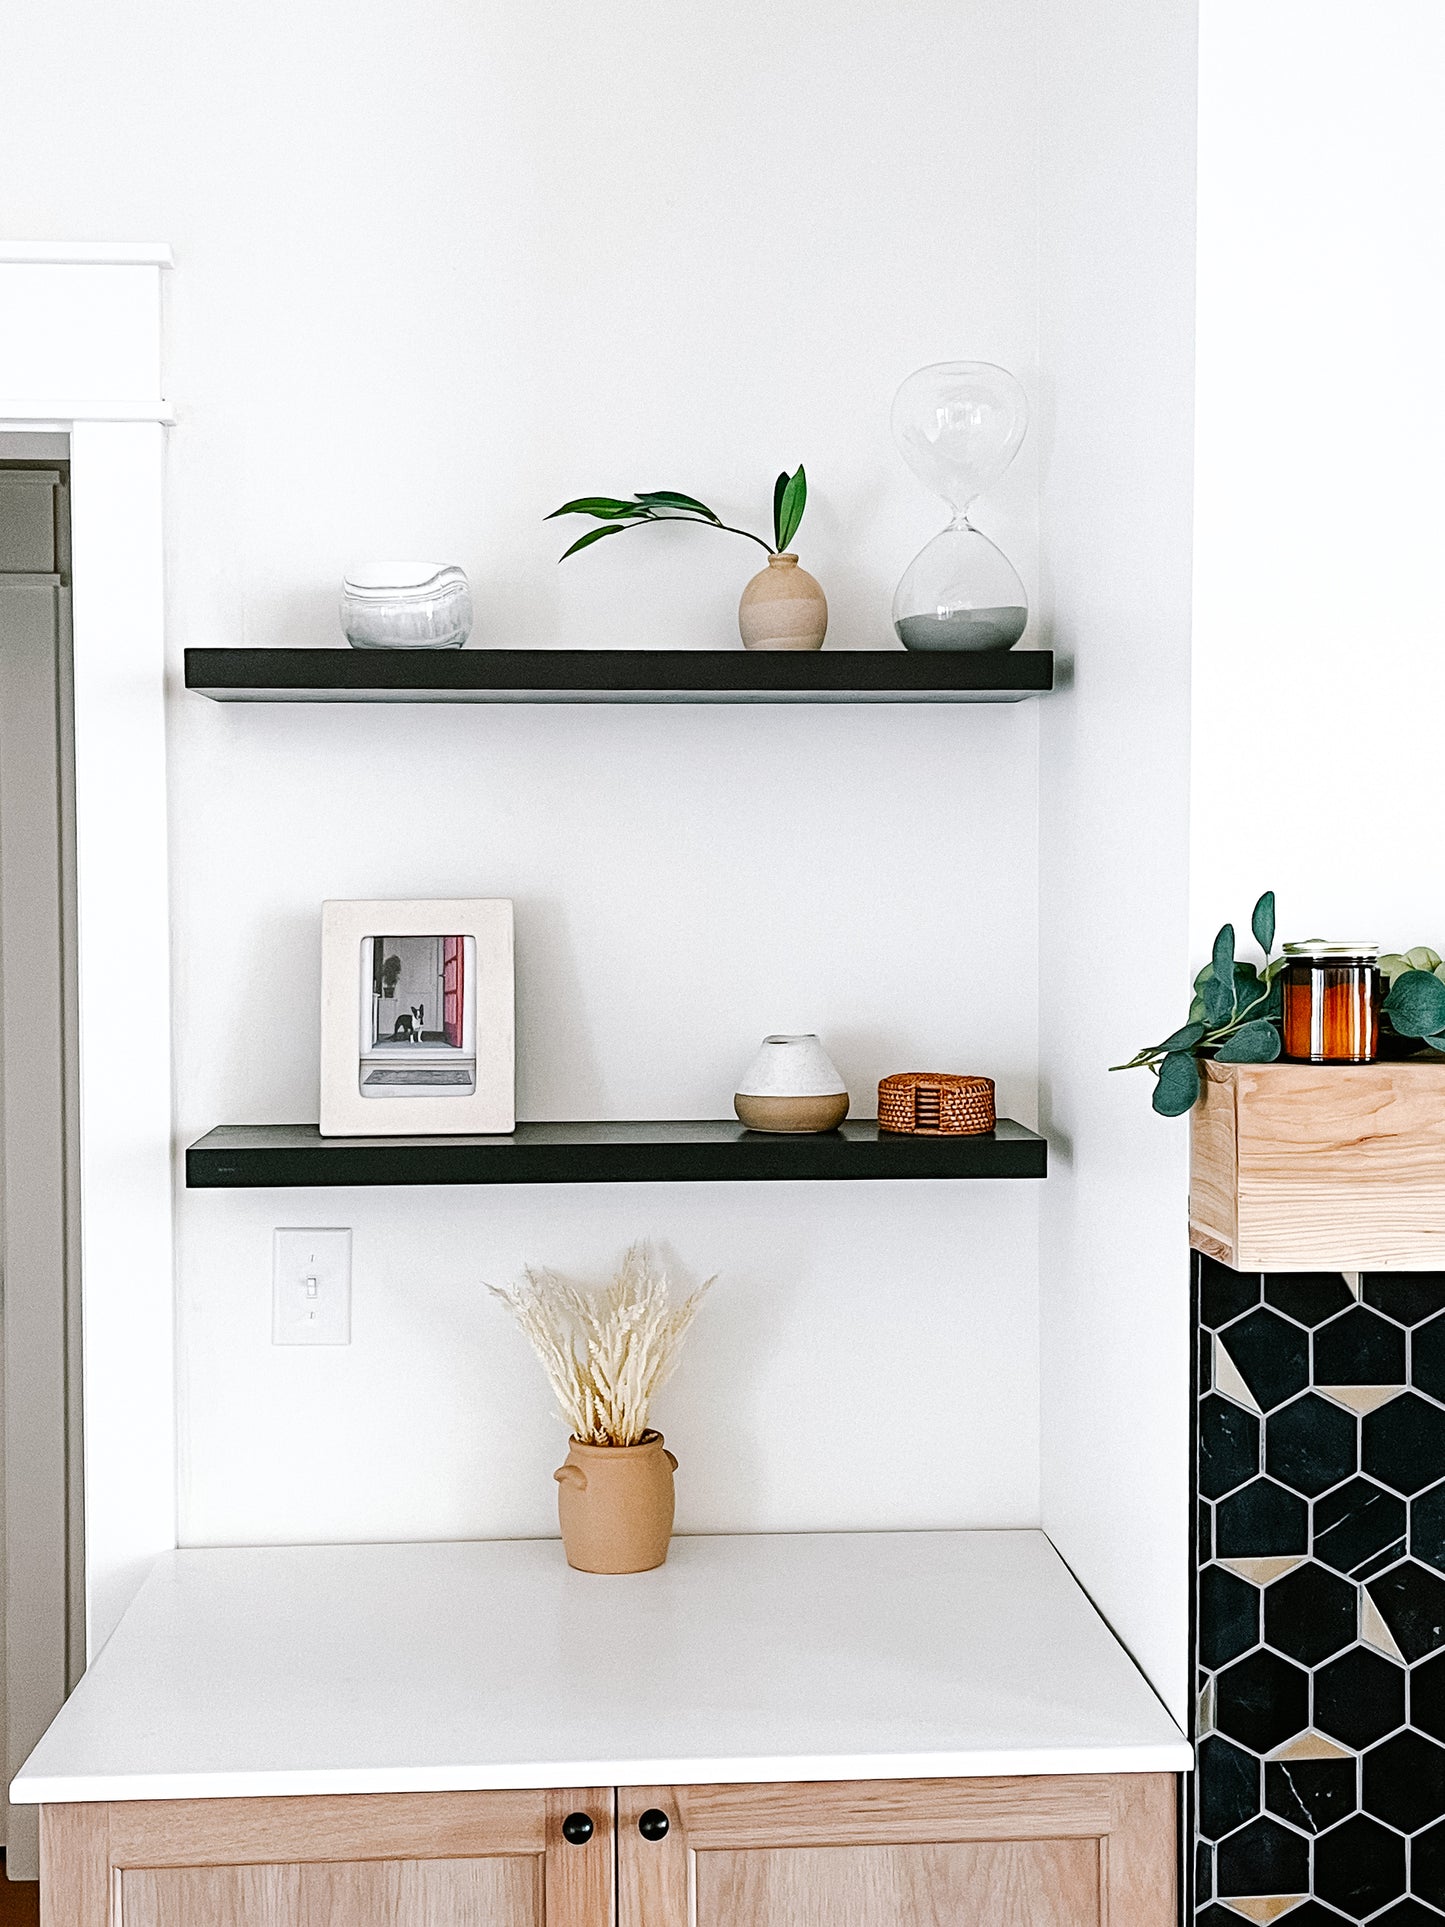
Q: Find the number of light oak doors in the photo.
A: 2